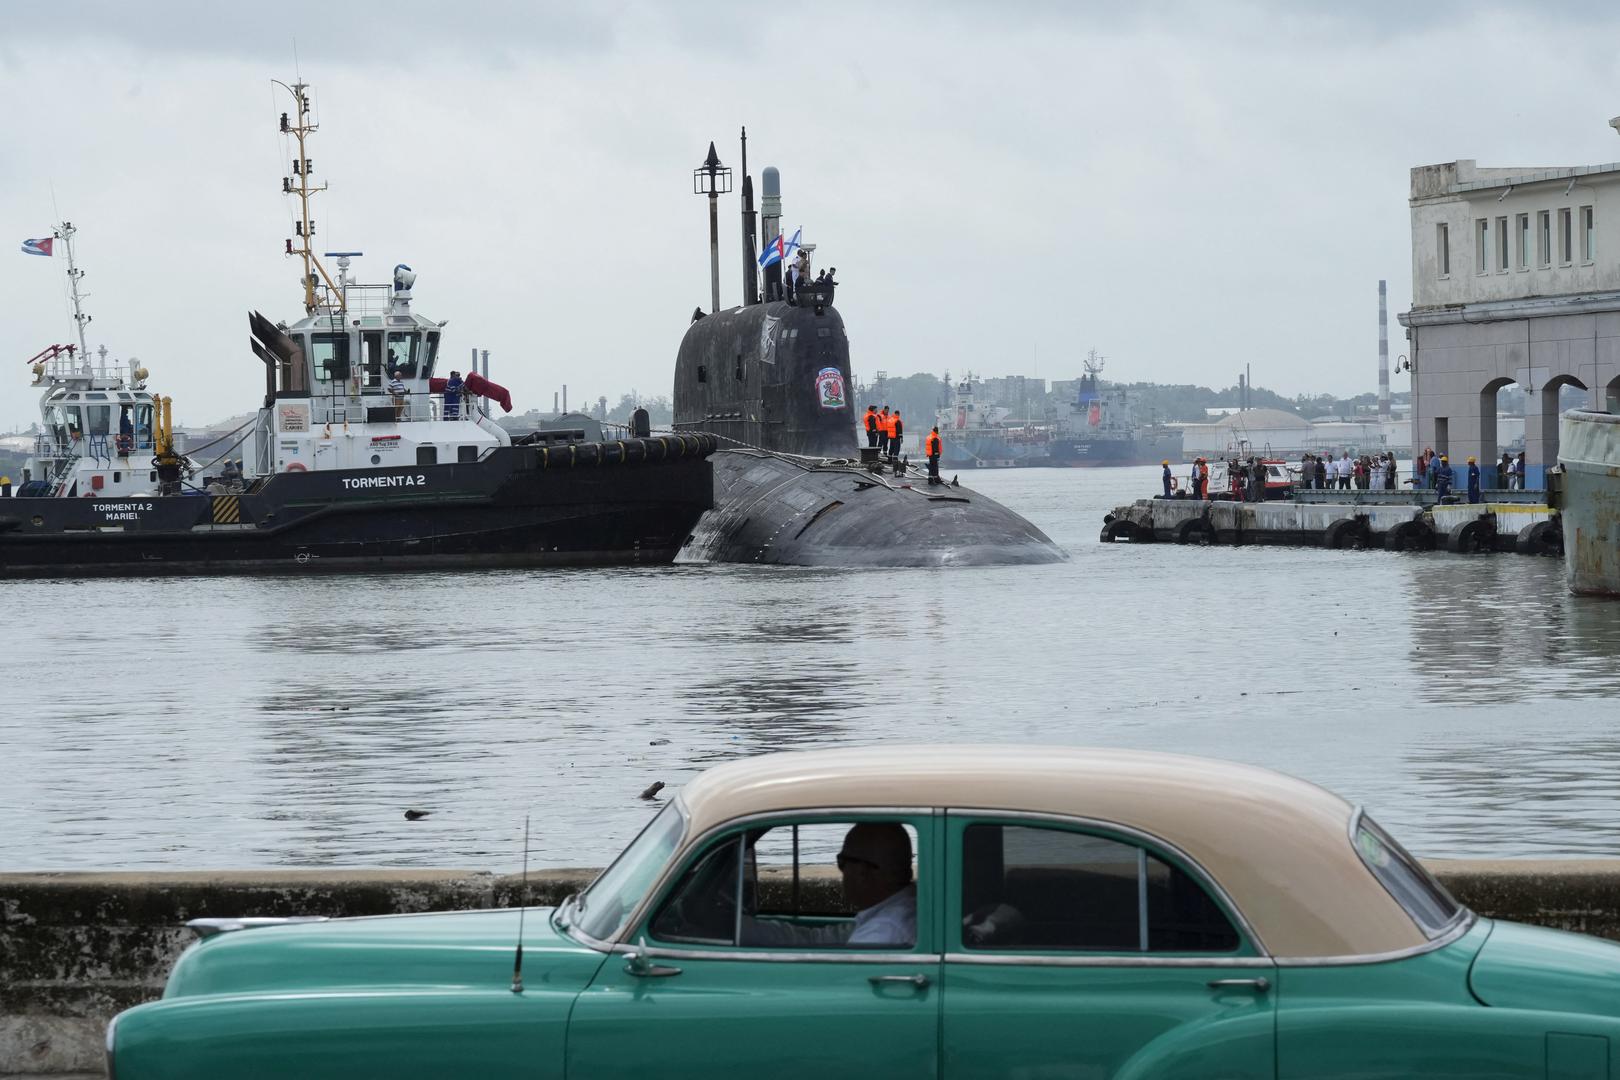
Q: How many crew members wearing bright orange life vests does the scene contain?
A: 4